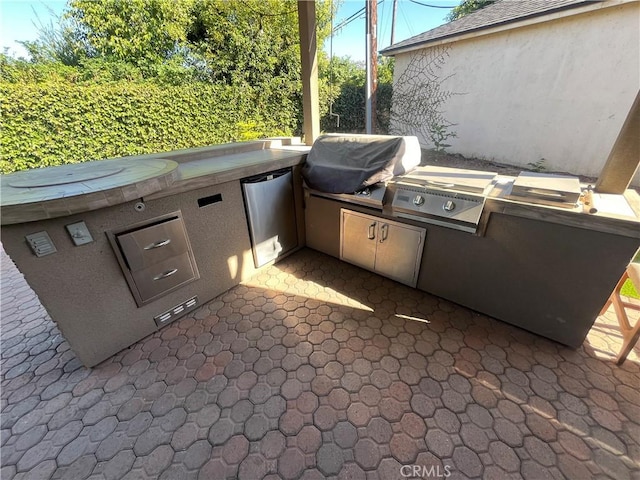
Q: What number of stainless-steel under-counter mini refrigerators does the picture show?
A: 1